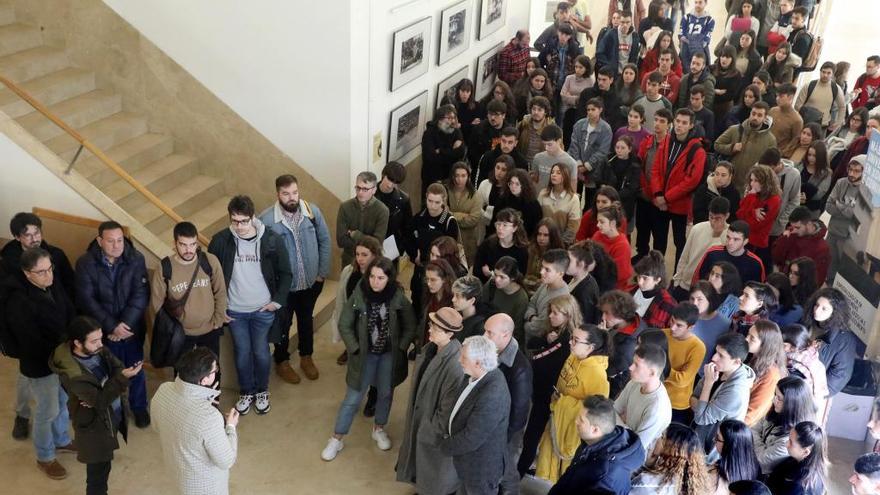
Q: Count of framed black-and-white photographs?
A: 6